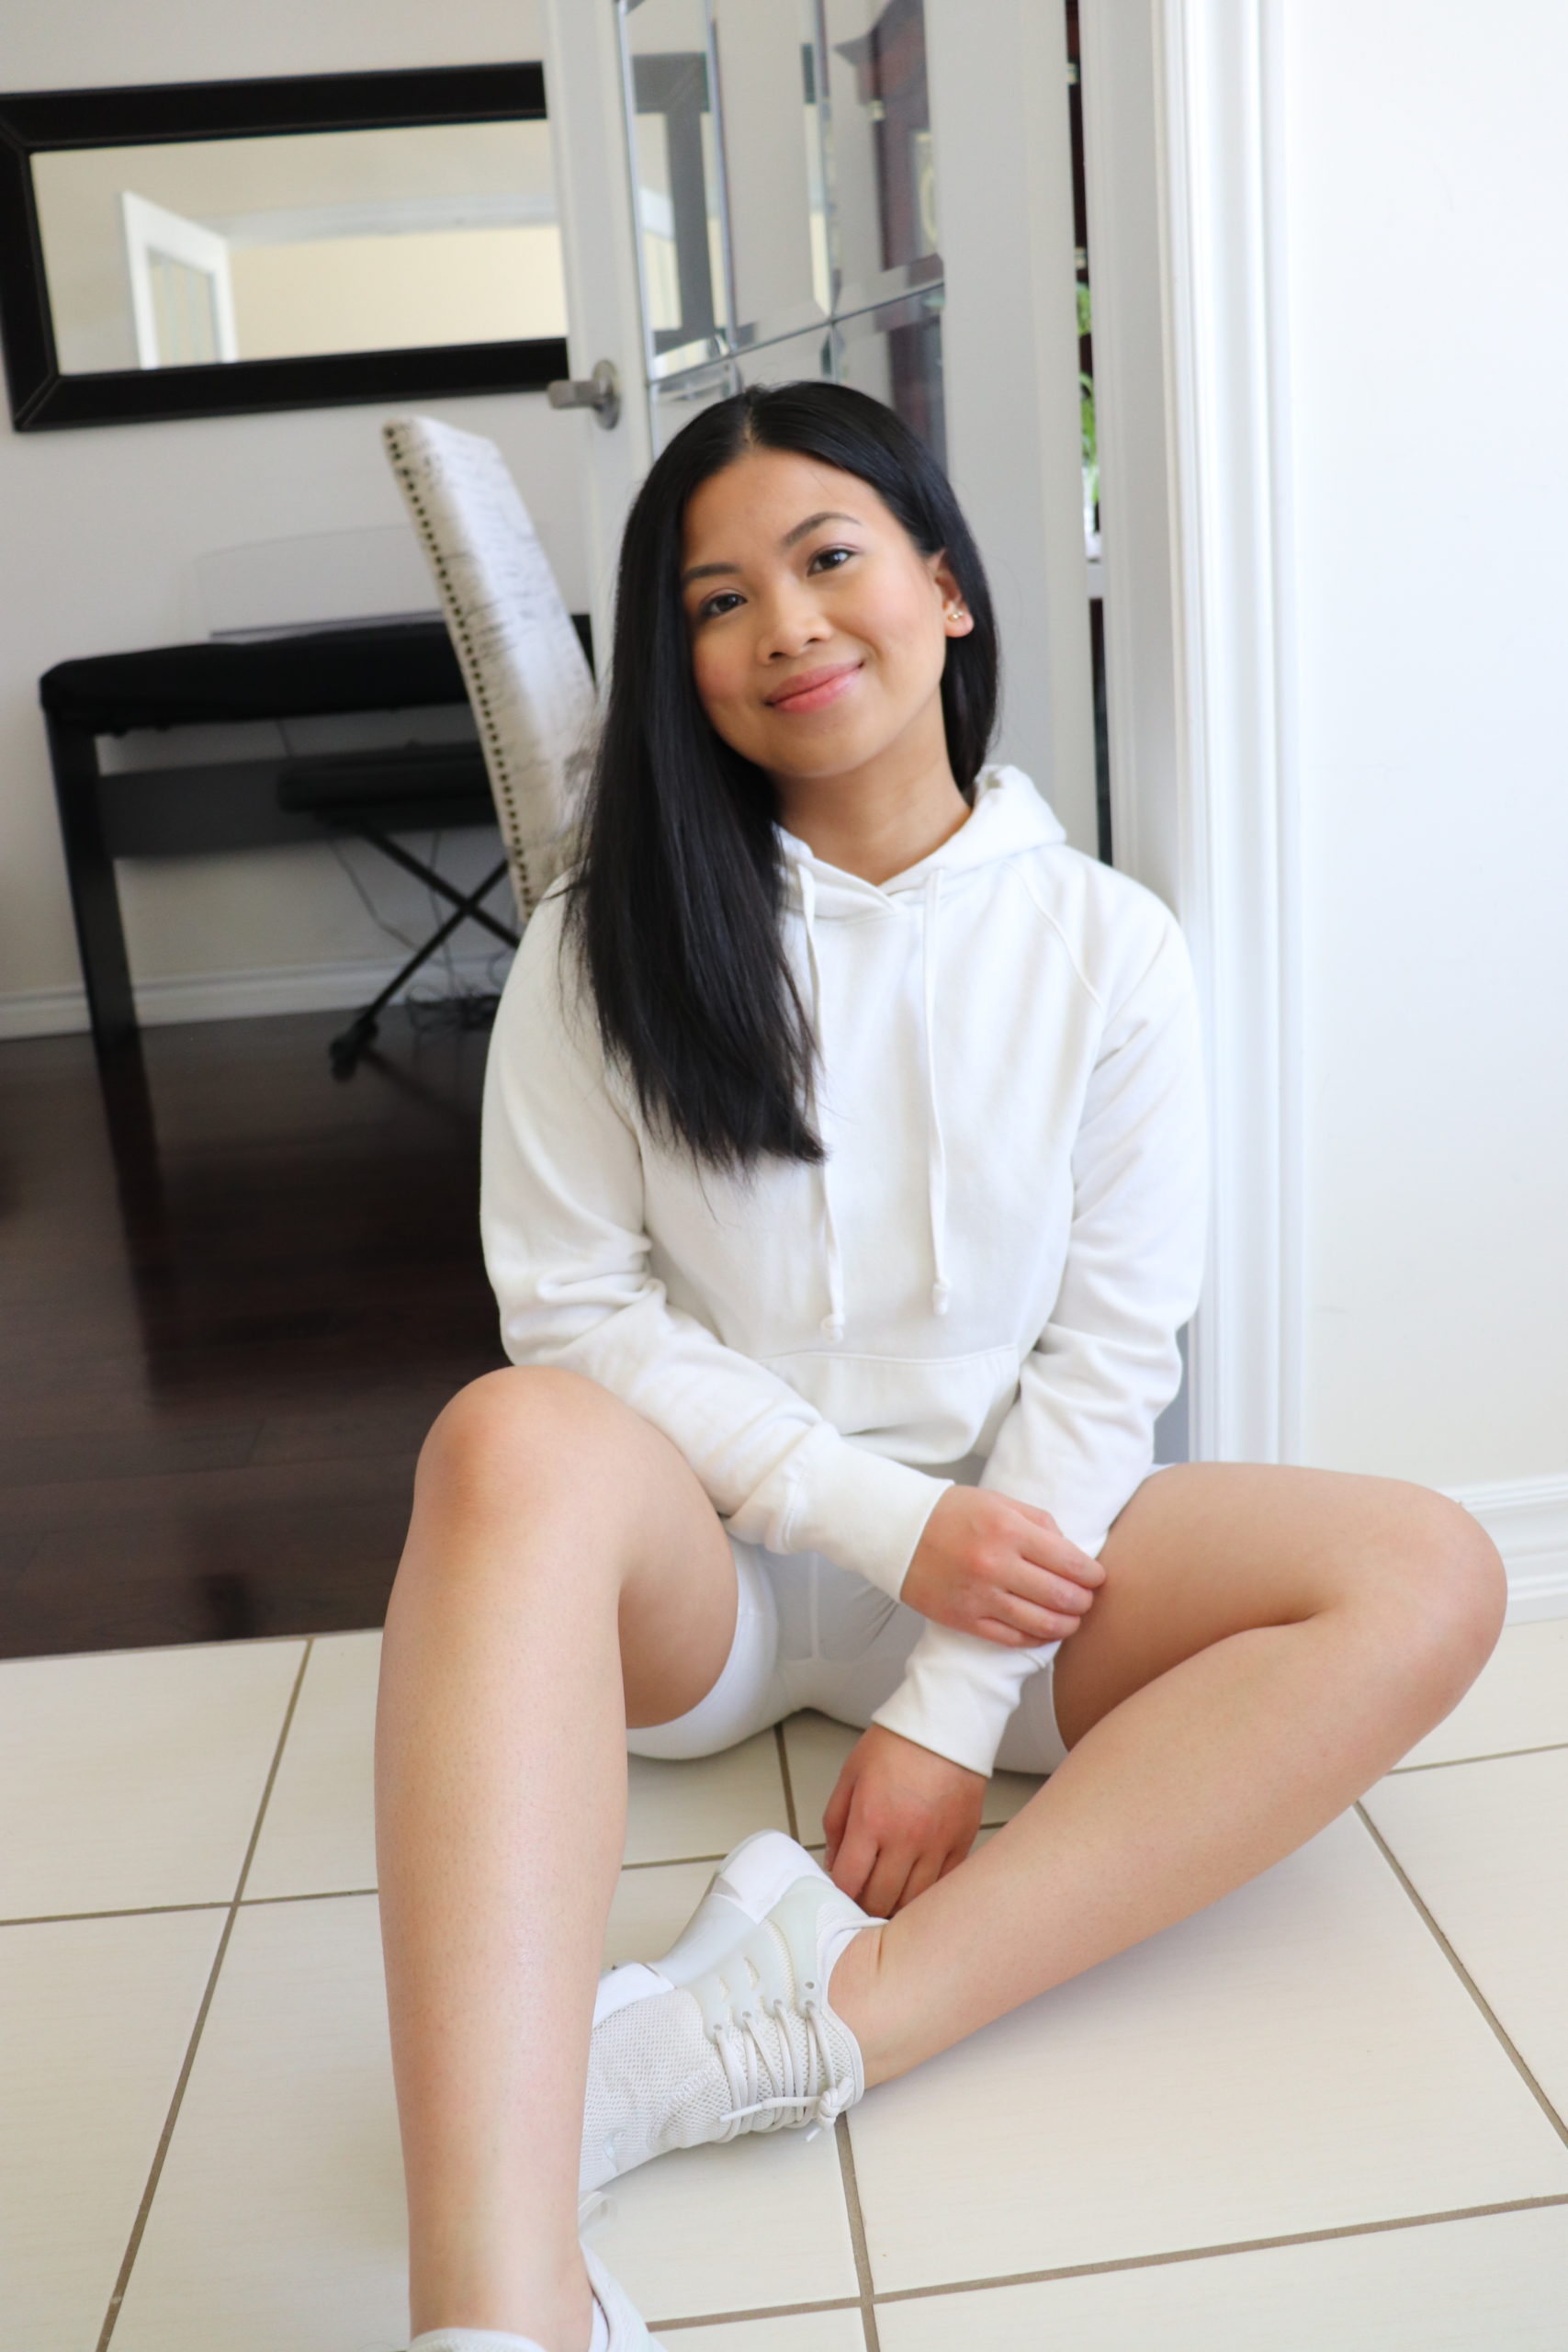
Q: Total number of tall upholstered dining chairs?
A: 1